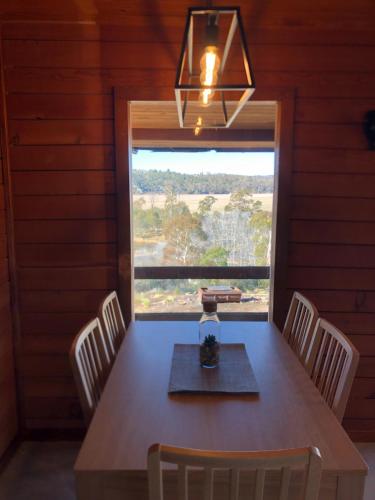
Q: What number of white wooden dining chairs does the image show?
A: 5